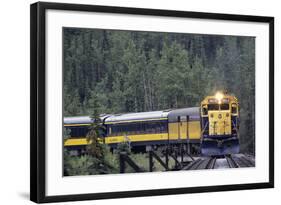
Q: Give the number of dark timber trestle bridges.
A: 1